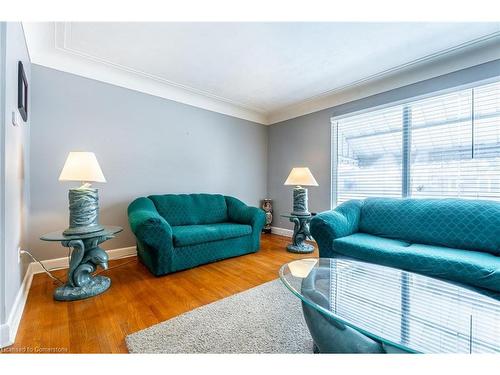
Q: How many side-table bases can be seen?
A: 2